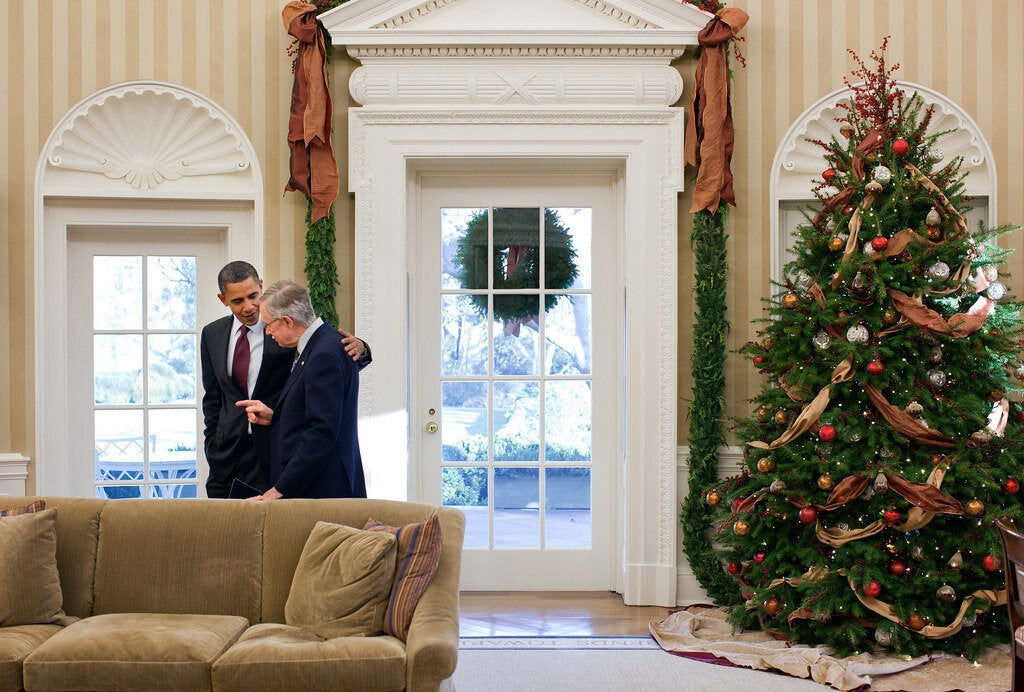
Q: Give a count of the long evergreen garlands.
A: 2